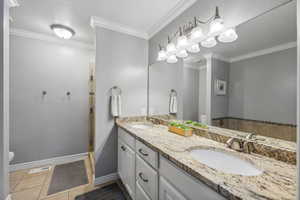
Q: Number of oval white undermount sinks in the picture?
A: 2